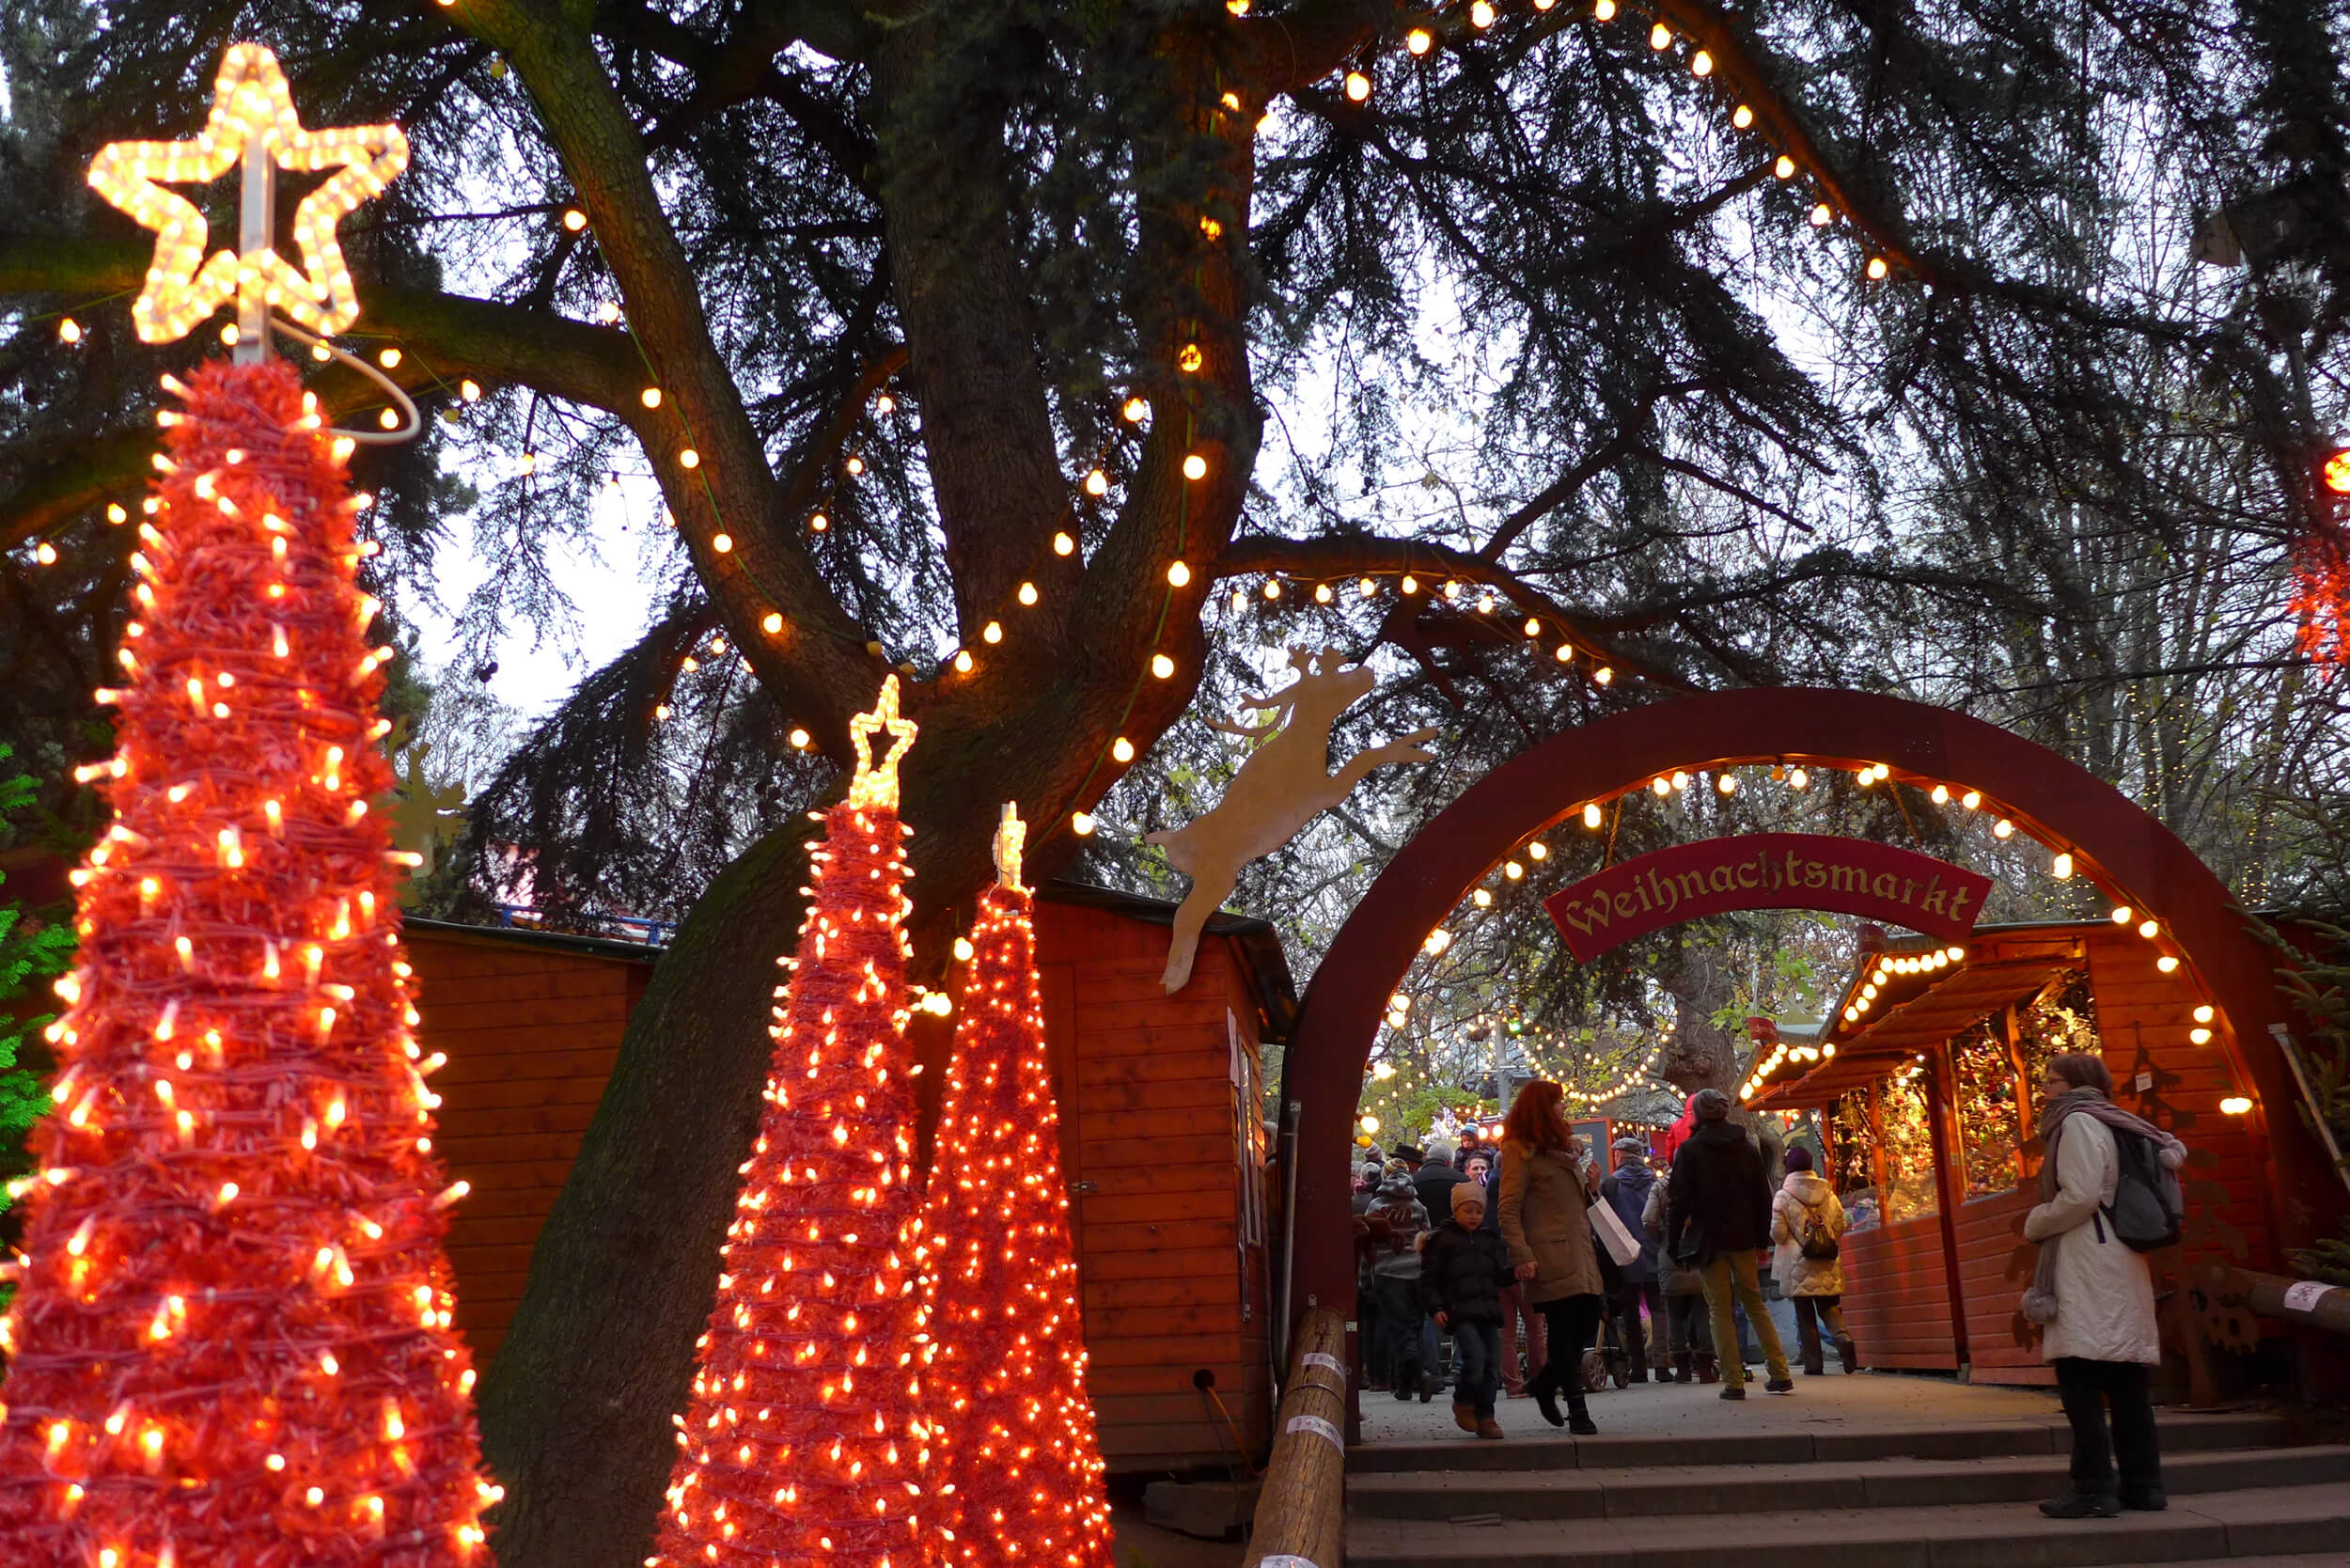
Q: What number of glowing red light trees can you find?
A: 3